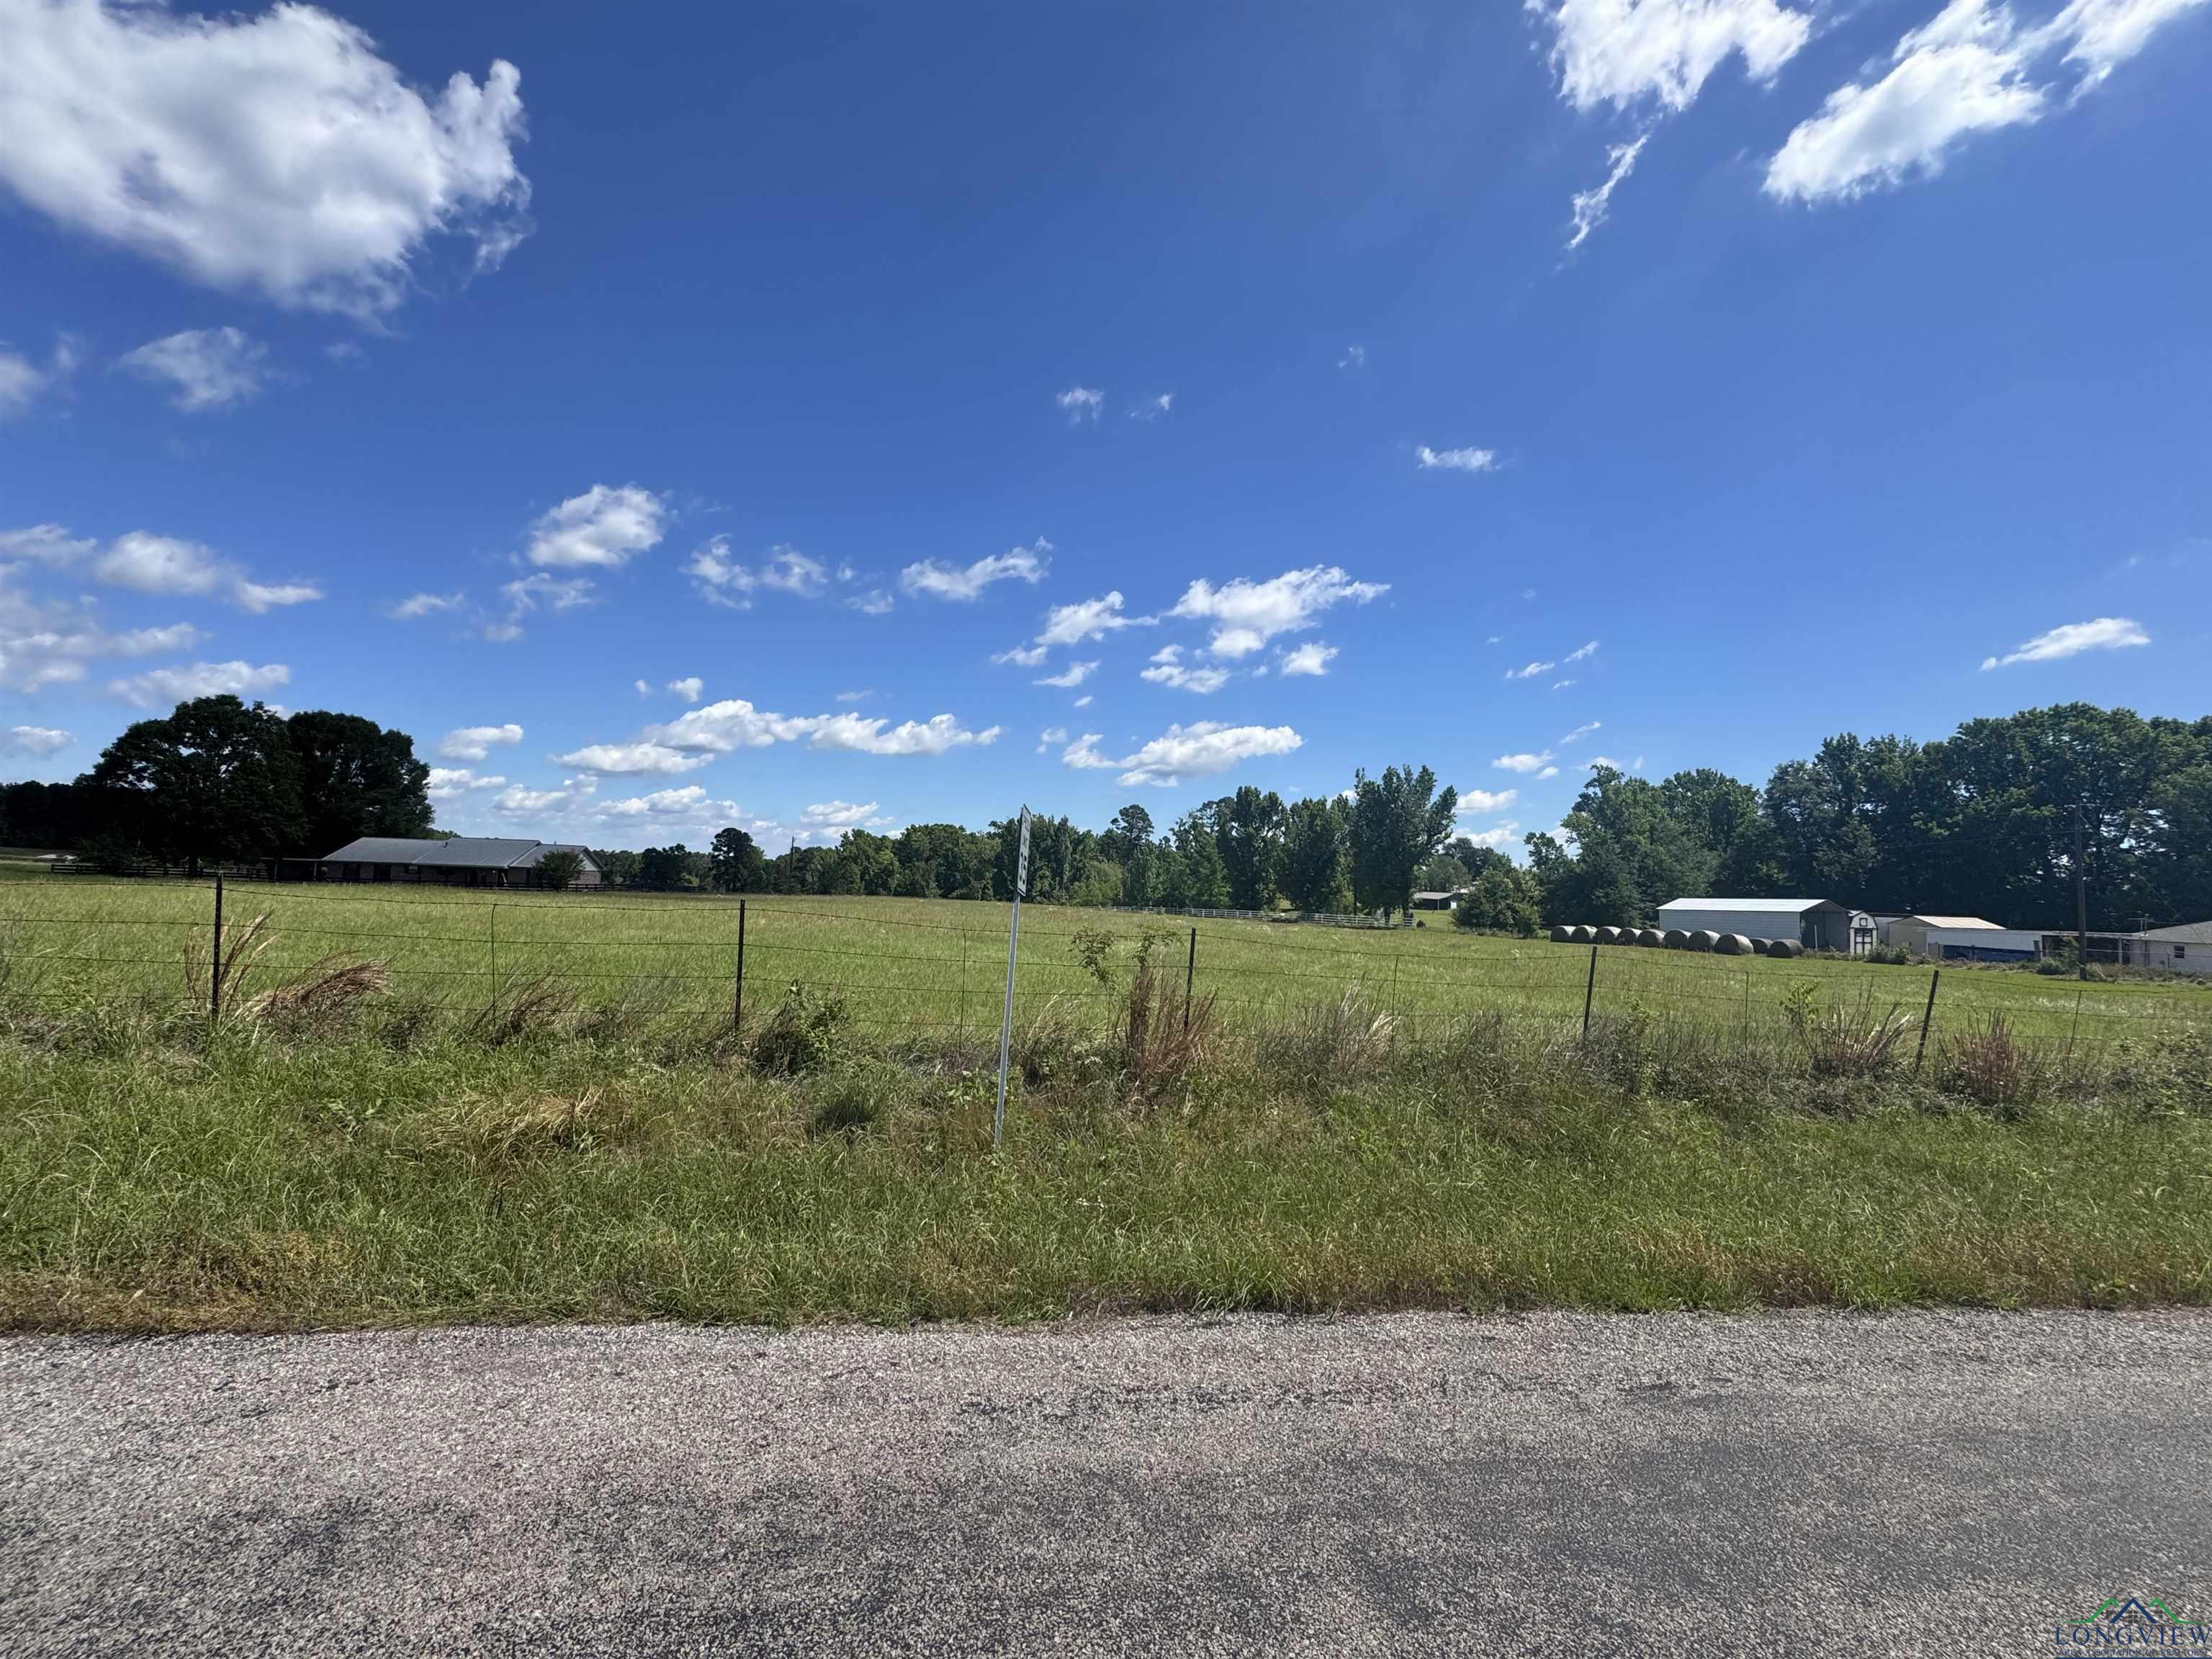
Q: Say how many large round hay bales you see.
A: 10